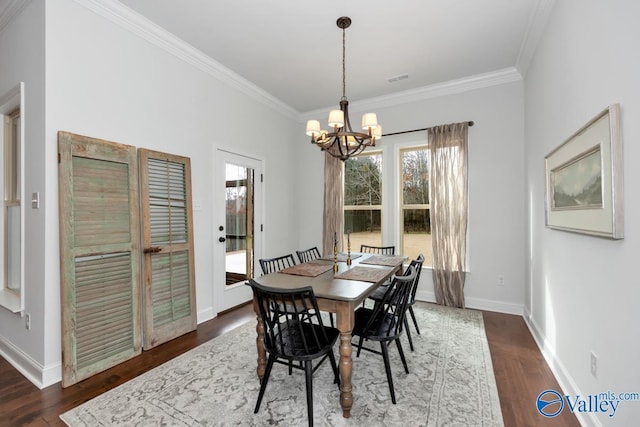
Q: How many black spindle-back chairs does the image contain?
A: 6